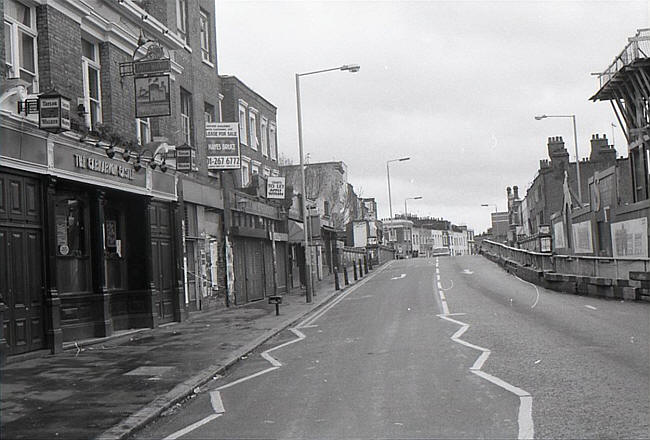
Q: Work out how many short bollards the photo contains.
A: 6